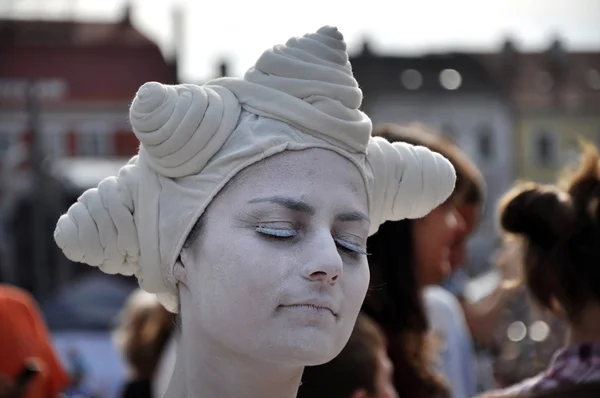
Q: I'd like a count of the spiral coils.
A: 4